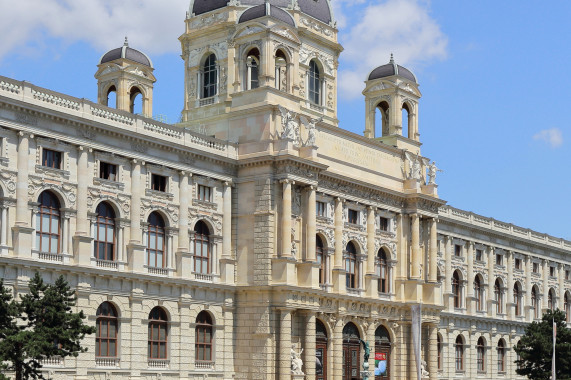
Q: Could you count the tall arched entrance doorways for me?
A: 3